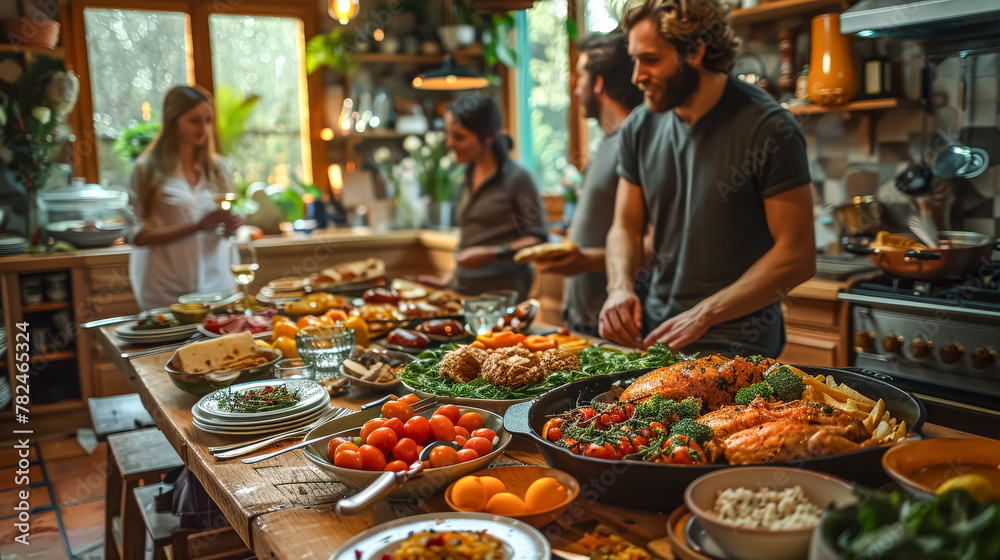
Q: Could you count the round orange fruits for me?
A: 4